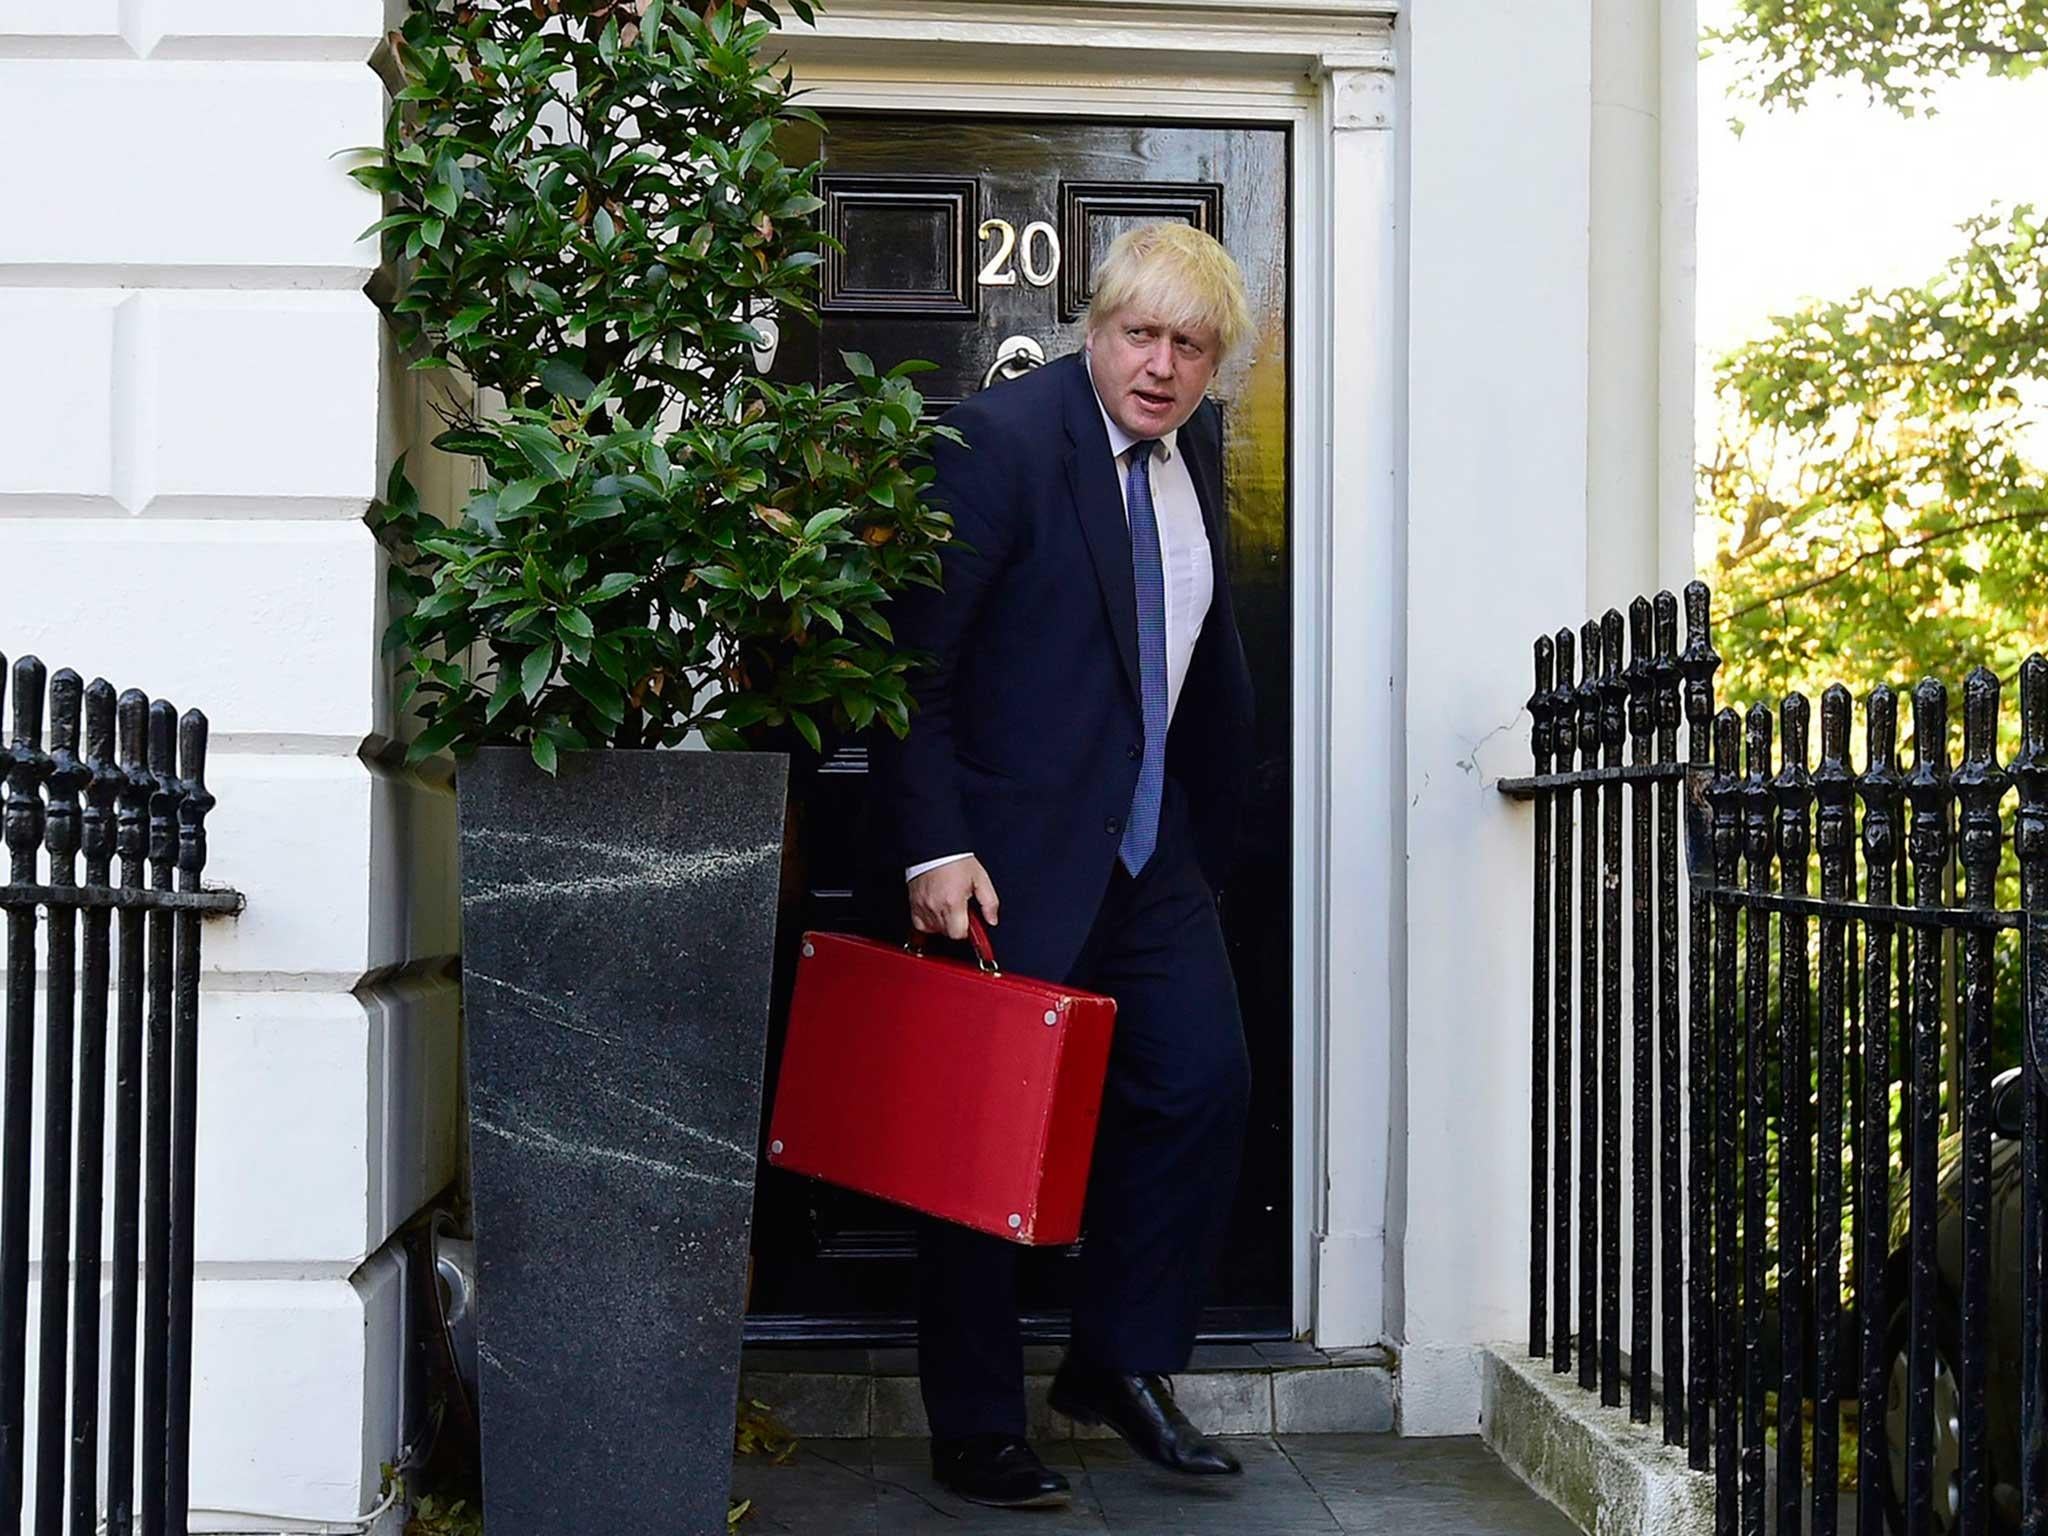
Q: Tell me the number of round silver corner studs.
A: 4